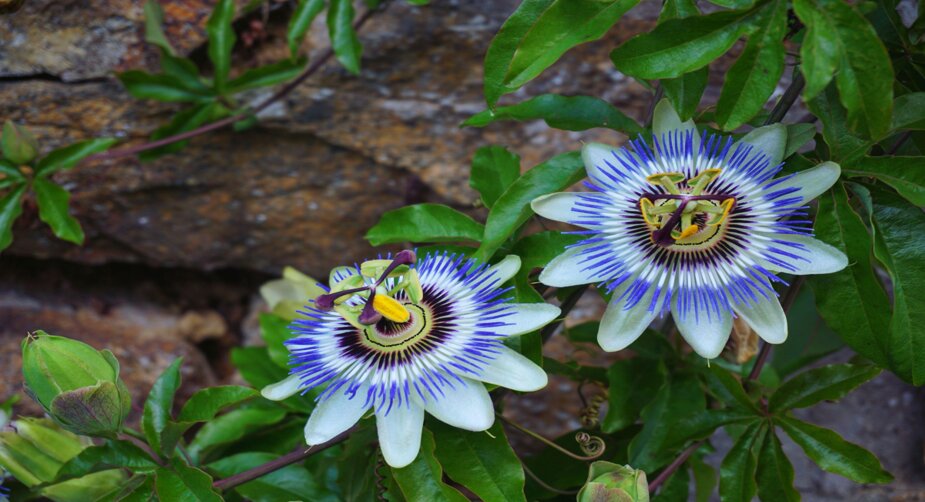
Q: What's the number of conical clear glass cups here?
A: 0